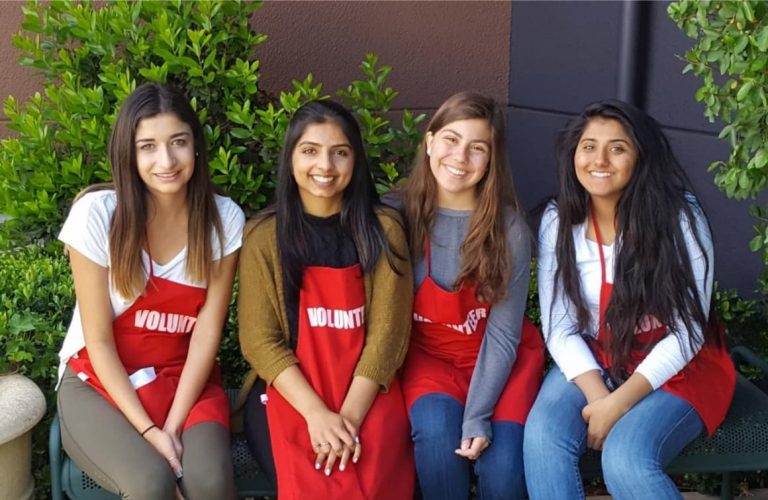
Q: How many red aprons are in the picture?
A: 4